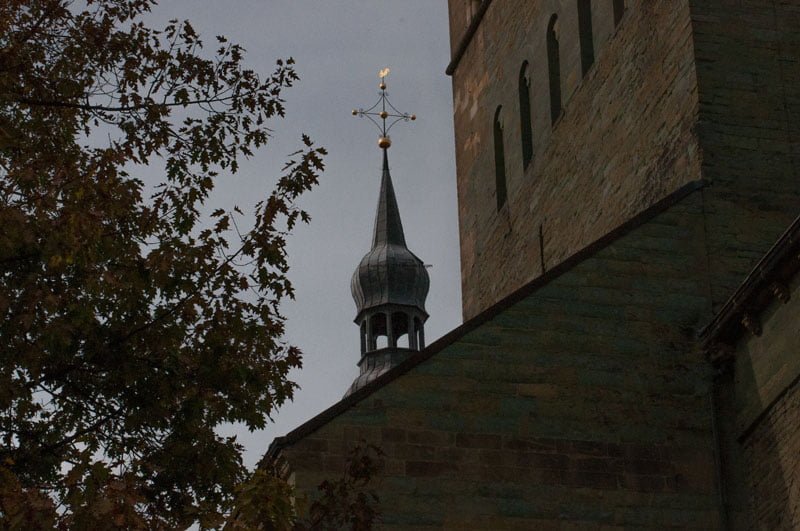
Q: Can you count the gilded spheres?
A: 5